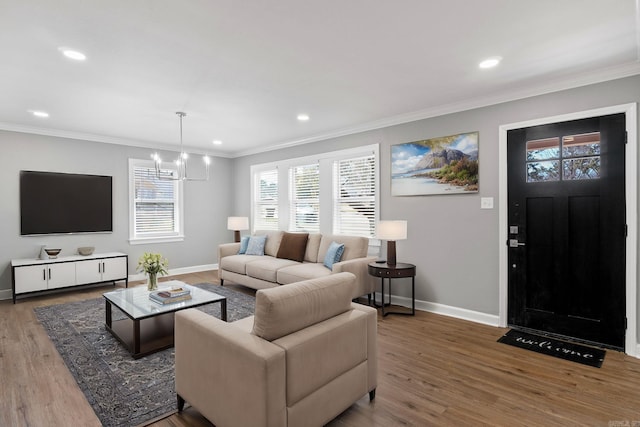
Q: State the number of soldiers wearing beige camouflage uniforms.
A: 0